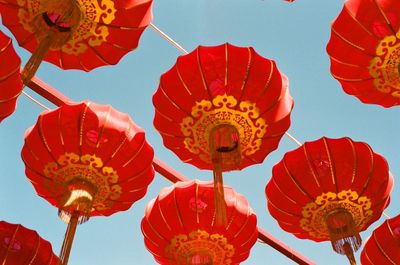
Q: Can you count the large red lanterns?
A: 9